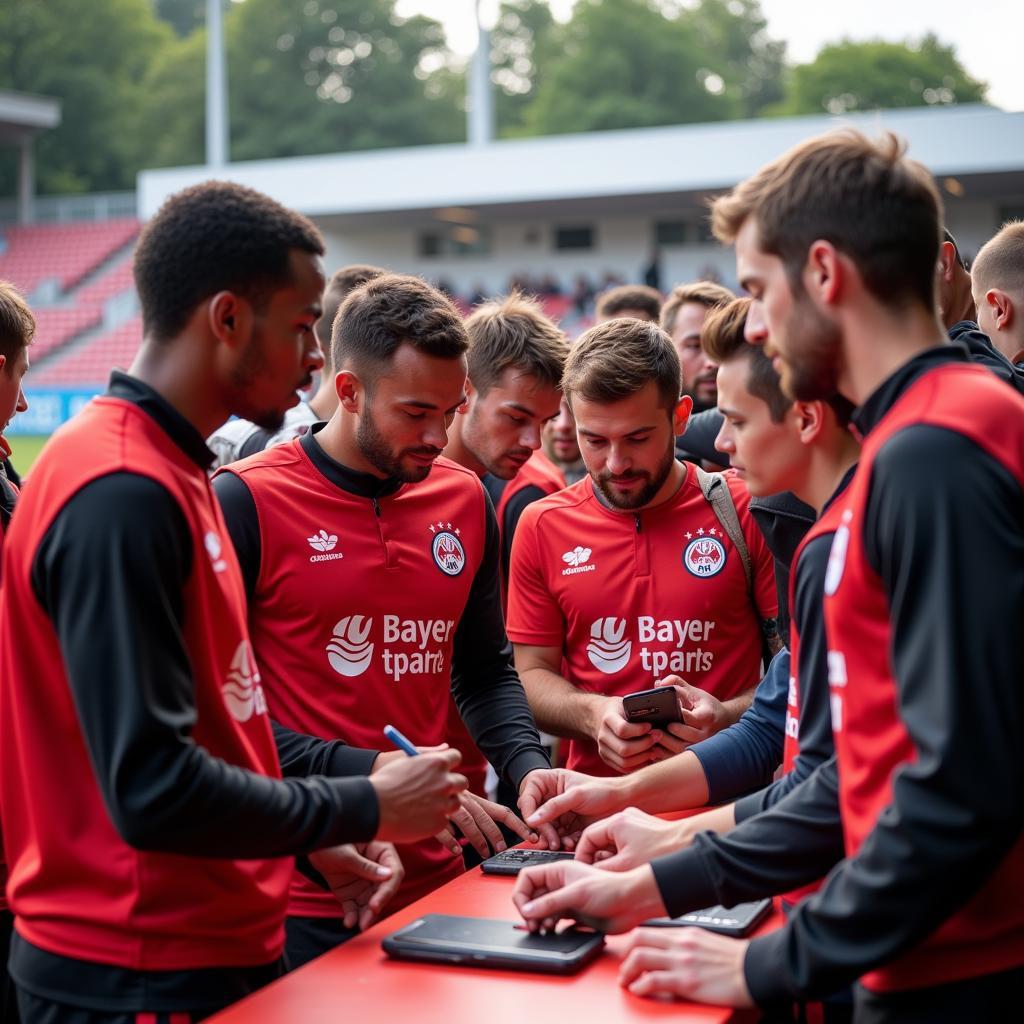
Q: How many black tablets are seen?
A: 3